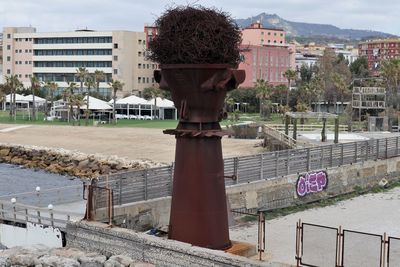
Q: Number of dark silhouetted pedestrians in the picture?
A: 0